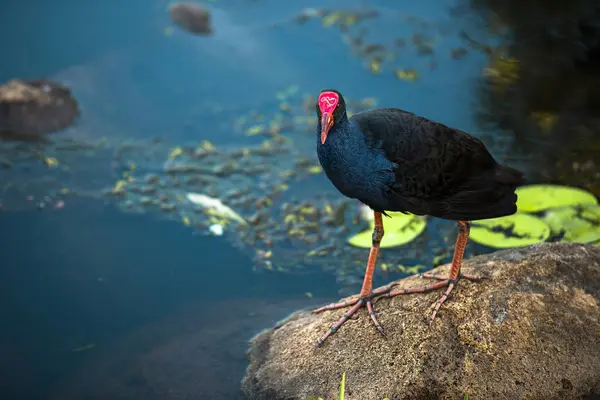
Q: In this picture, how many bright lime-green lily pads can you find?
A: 4